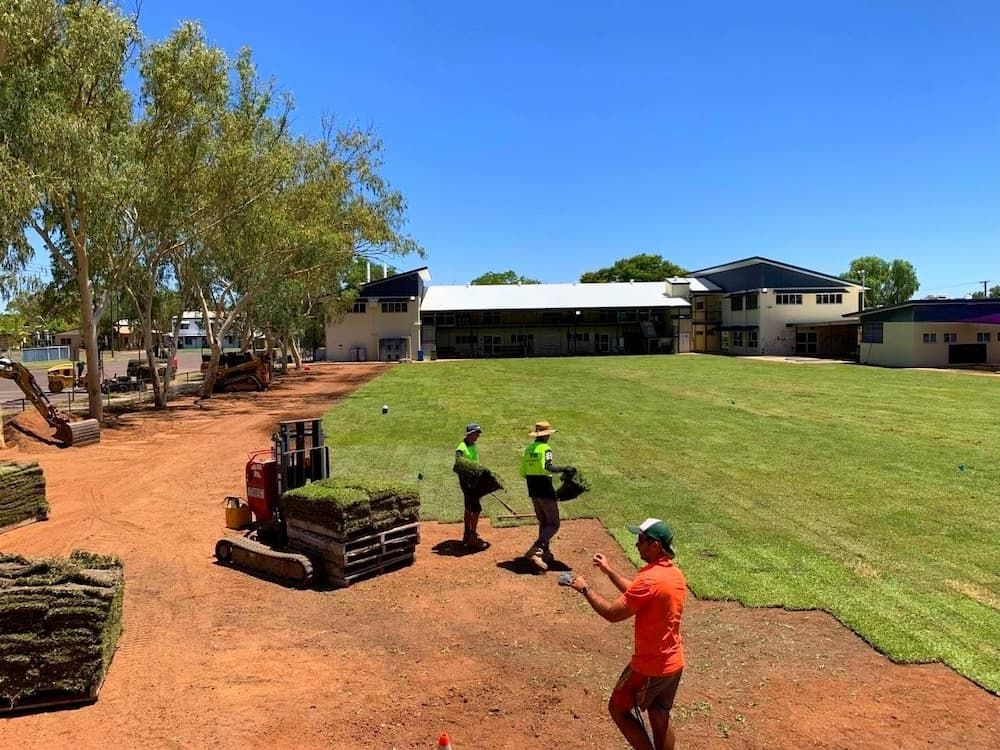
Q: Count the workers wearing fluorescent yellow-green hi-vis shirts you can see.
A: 2